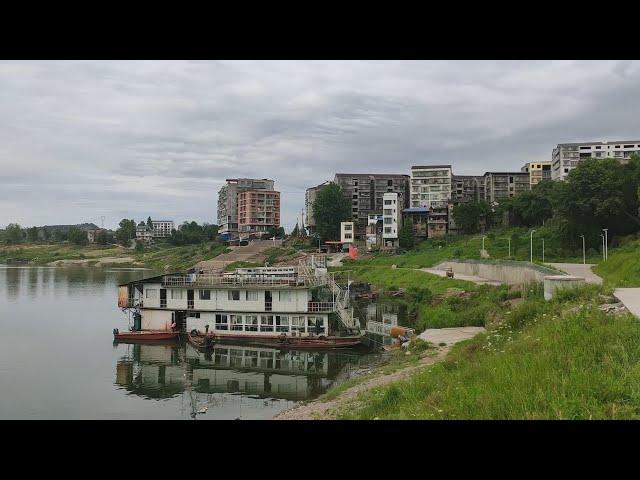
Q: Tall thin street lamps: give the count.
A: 7